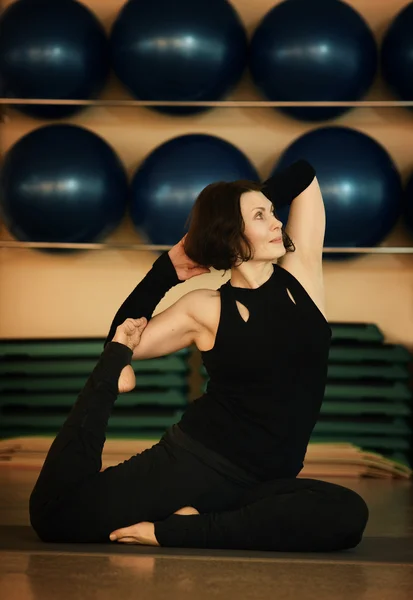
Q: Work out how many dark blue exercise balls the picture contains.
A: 8